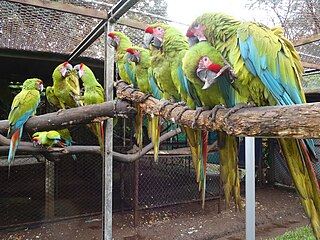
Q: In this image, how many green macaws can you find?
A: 9